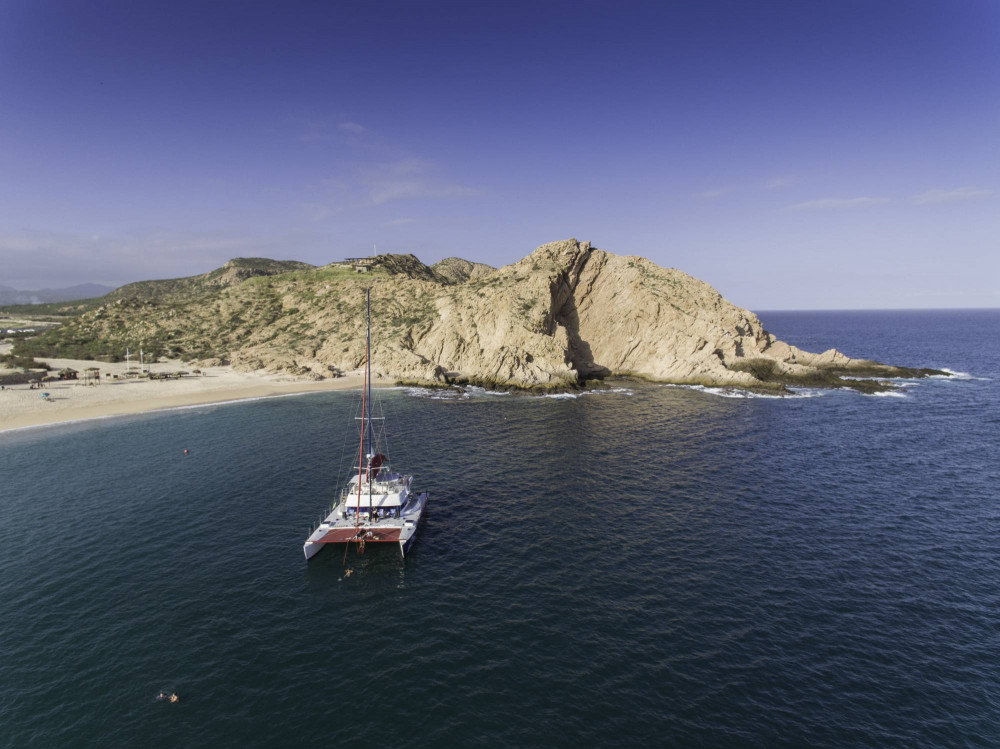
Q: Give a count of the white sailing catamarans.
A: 1